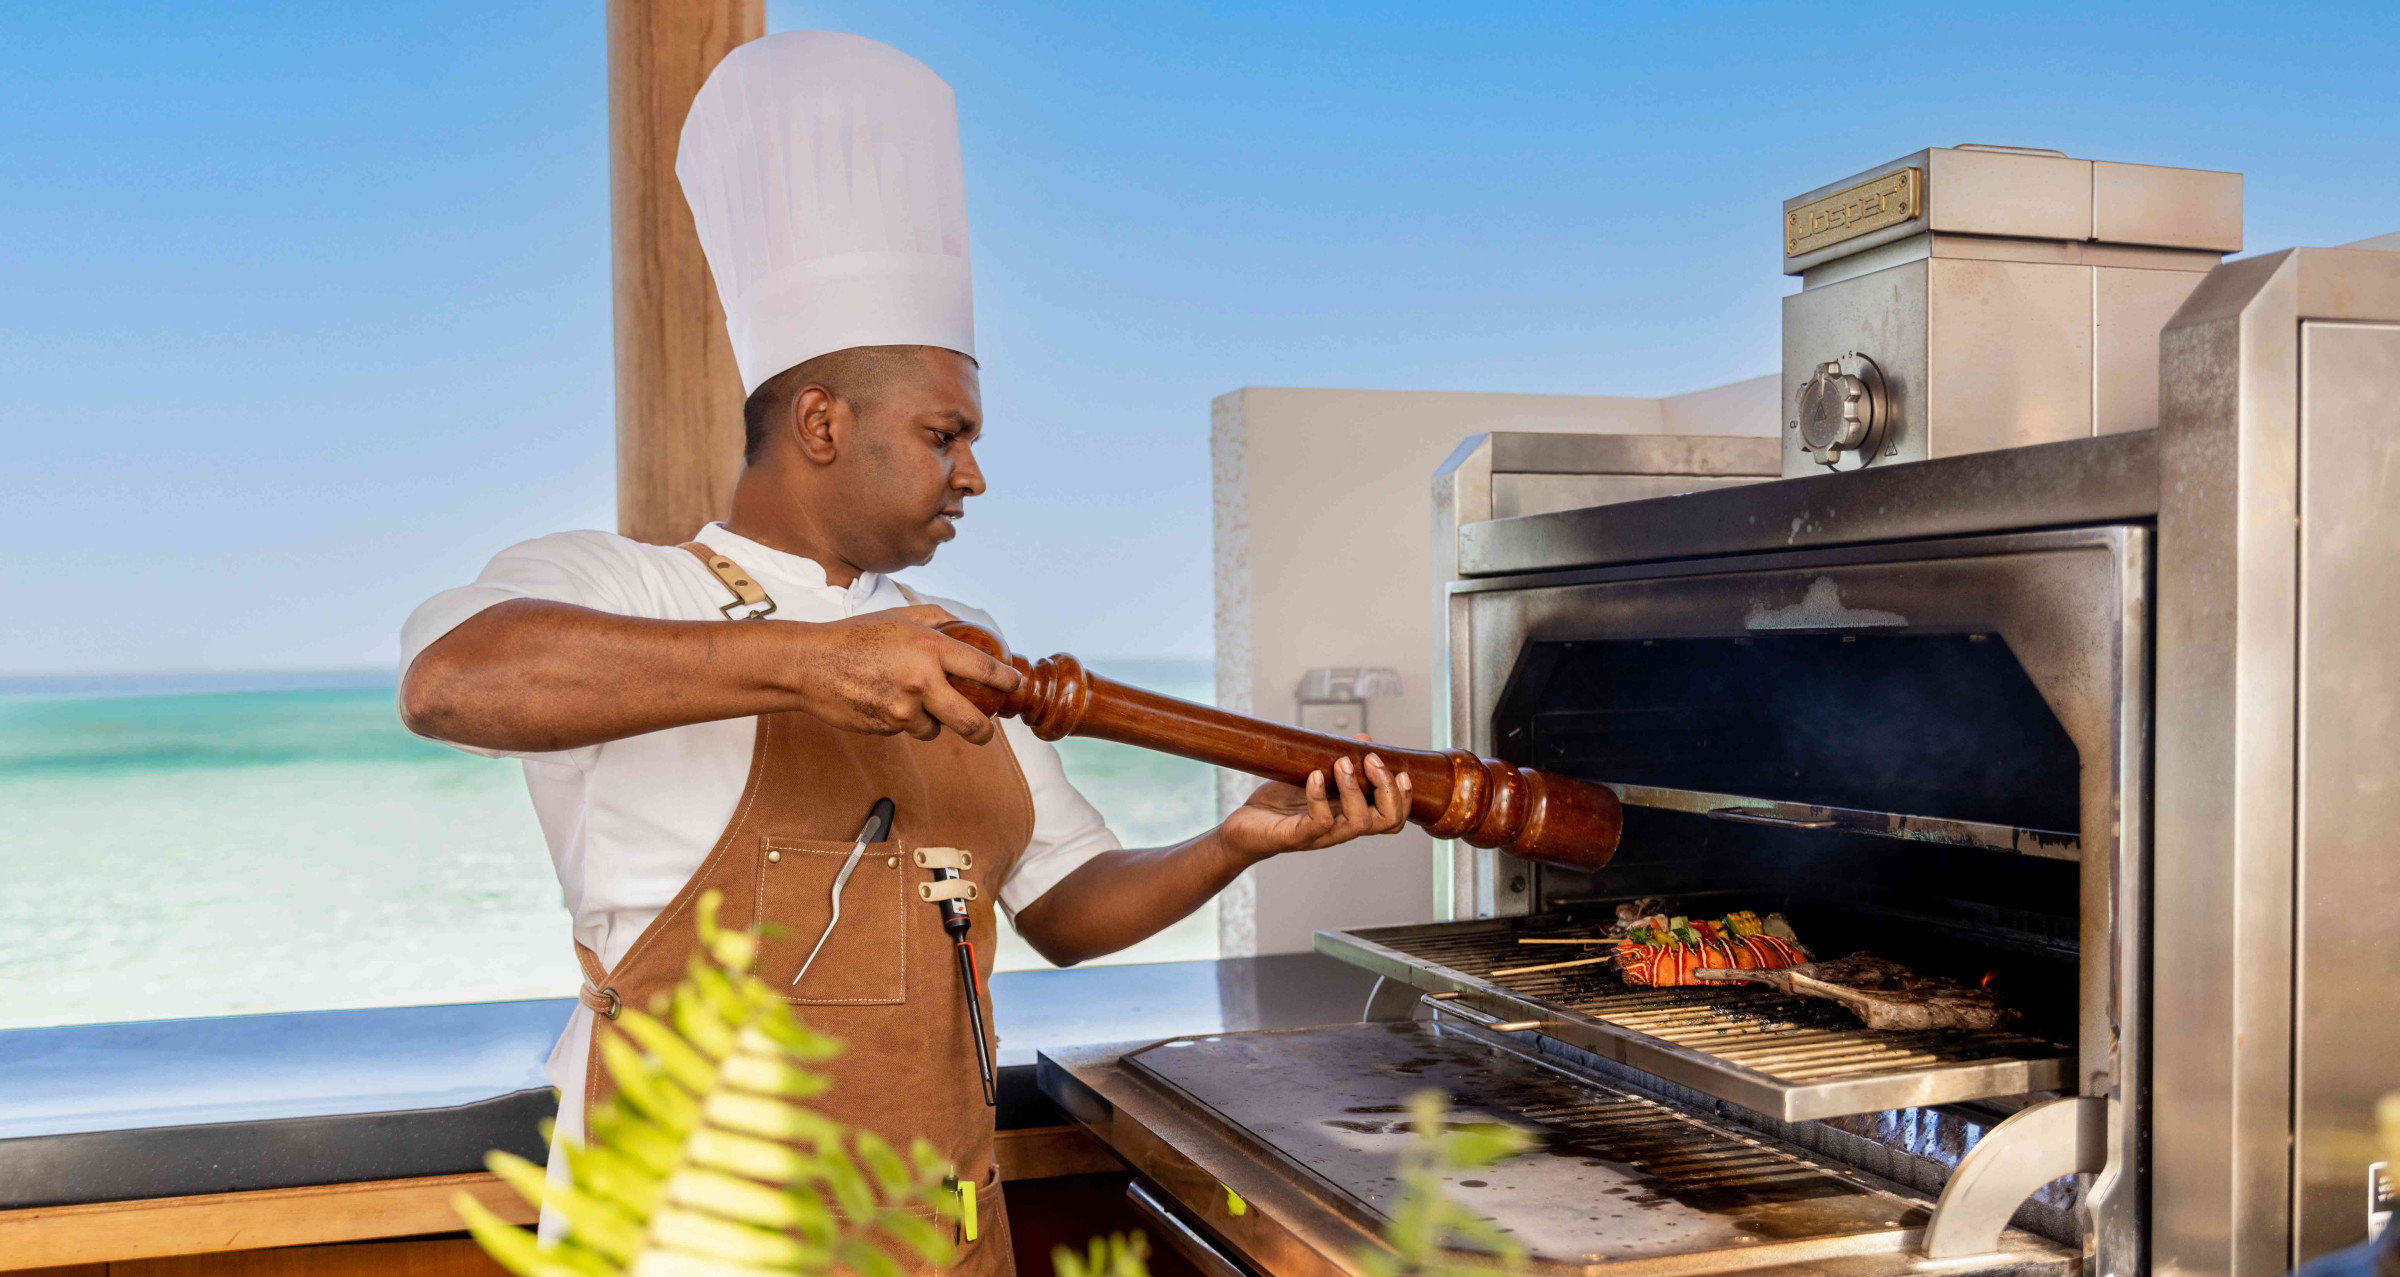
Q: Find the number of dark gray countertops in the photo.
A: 1